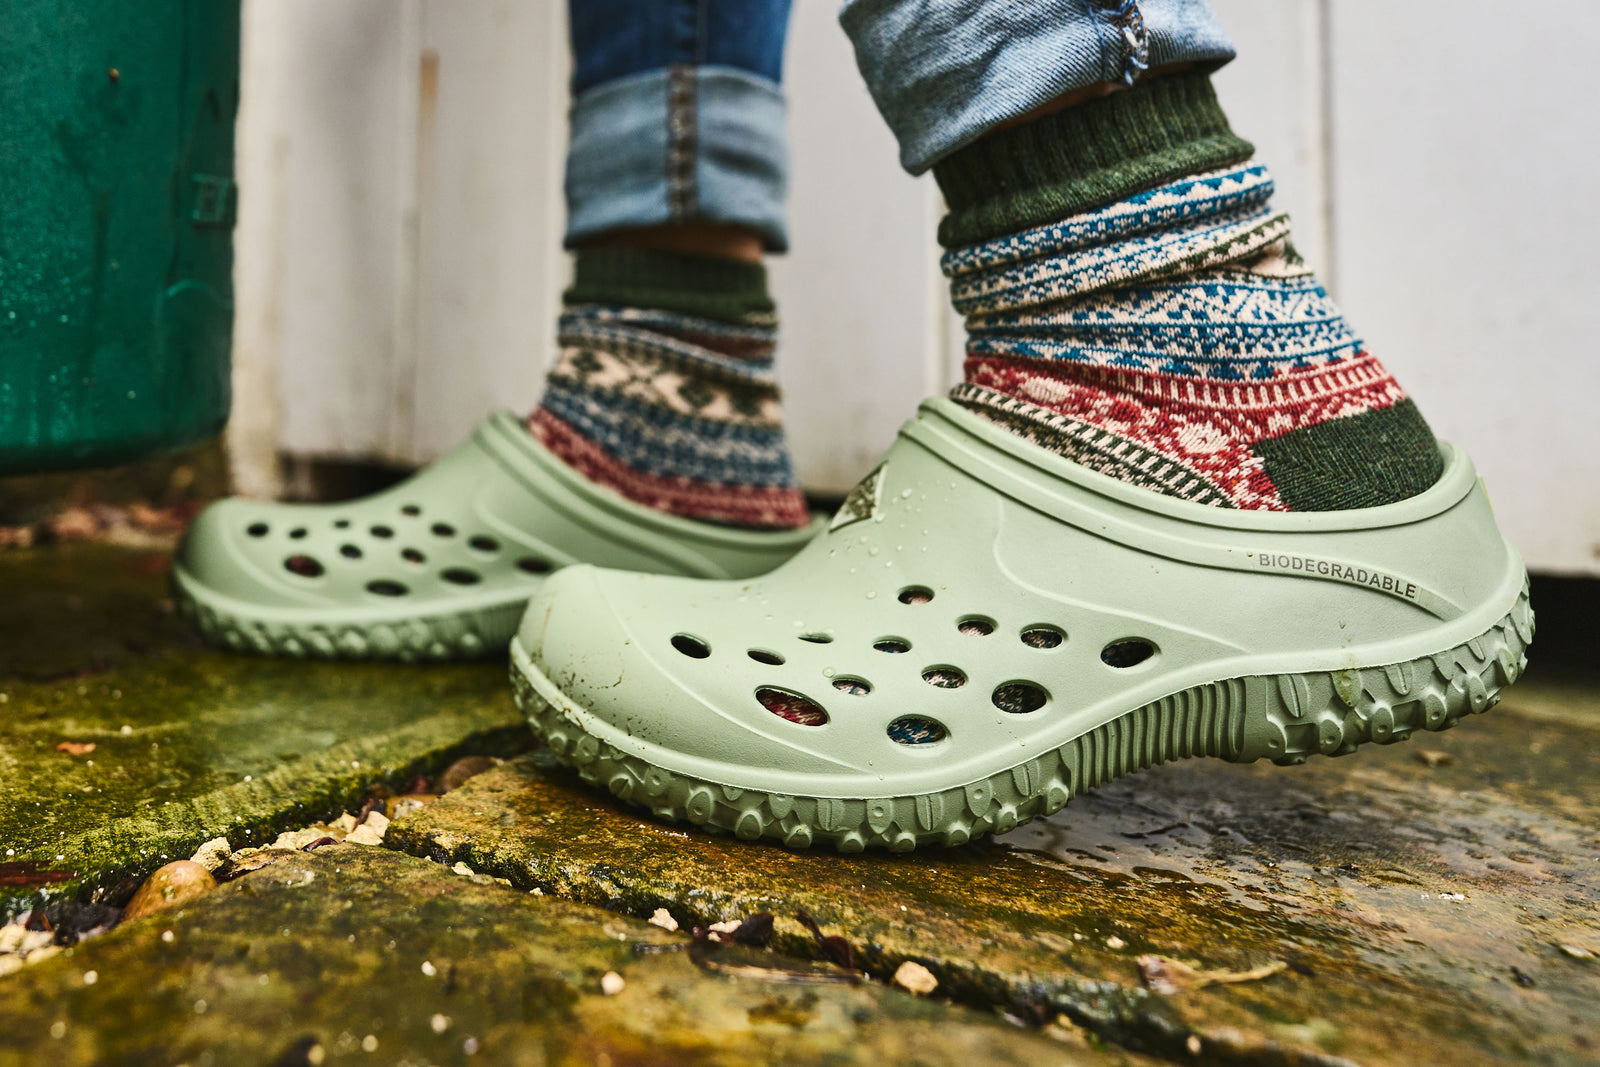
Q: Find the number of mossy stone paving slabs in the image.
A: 3